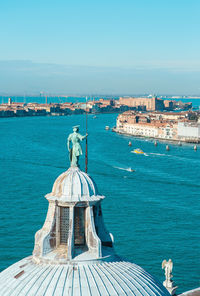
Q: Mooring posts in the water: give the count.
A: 5